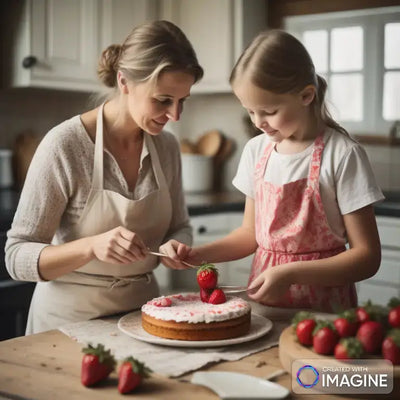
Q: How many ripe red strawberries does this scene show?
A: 13